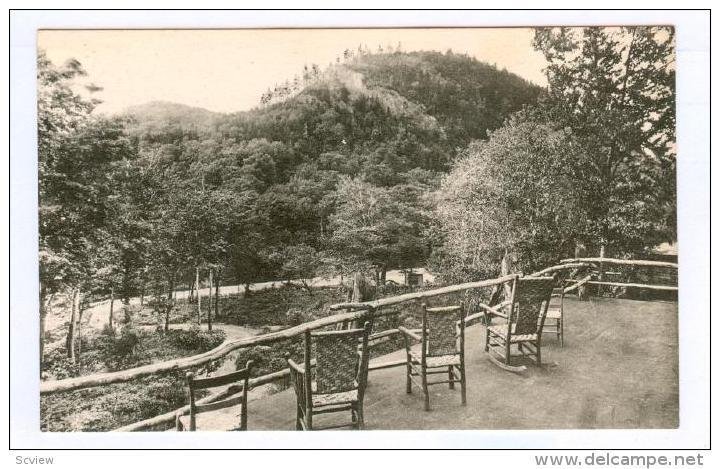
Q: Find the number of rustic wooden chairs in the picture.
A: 5